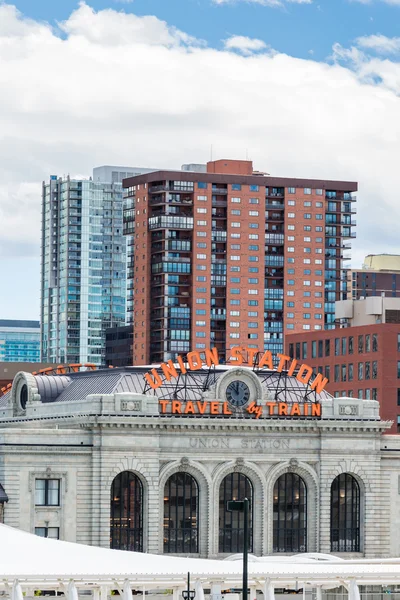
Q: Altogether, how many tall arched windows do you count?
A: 5